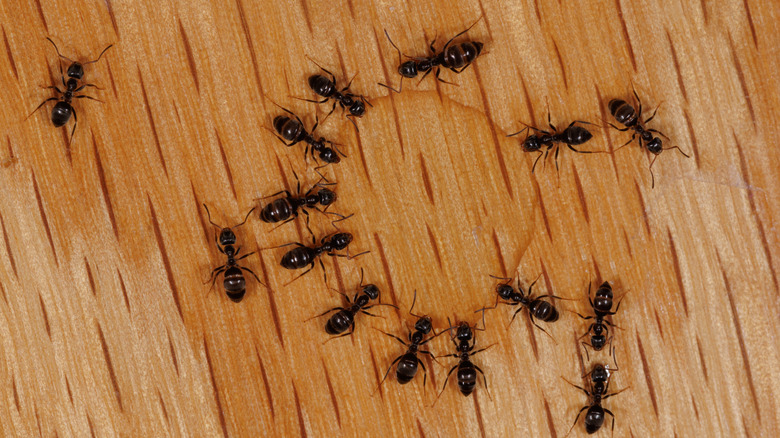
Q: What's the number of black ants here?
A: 15